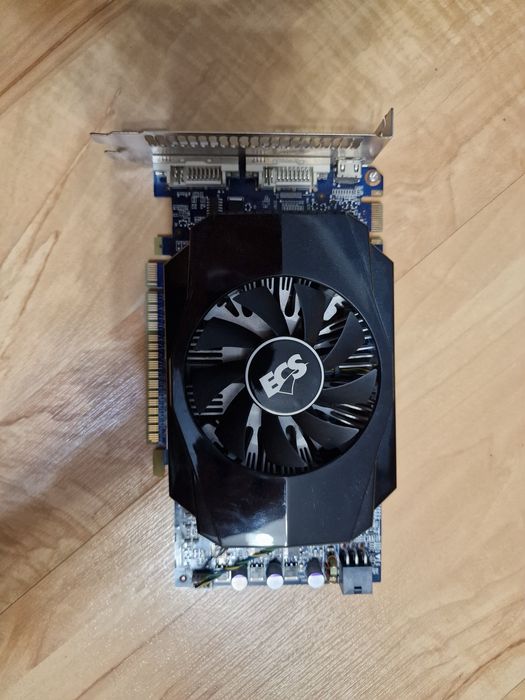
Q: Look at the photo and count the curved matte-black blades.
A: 9